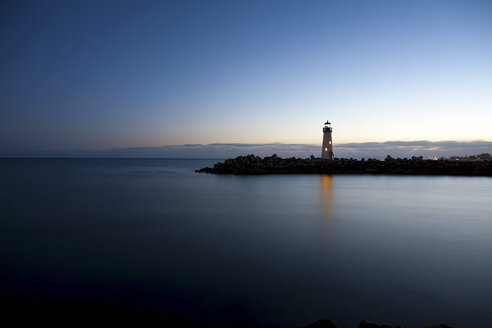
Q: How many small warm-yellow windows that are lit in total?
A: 2